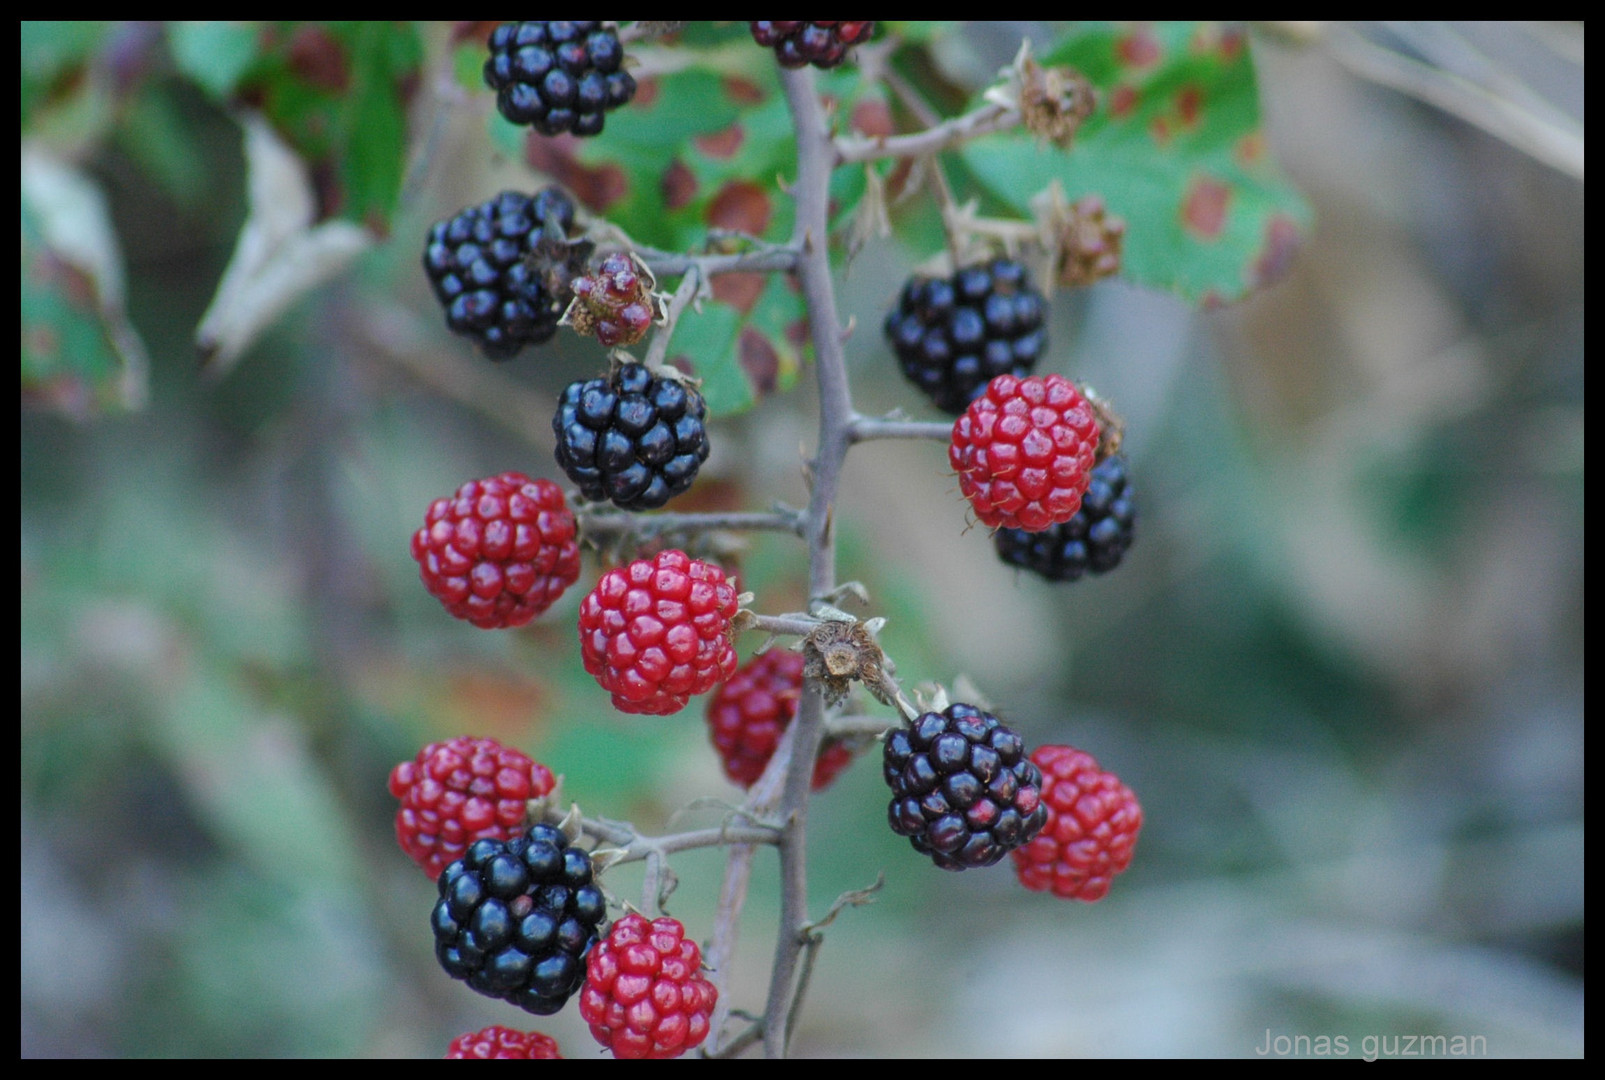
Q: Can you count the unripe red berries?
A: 8